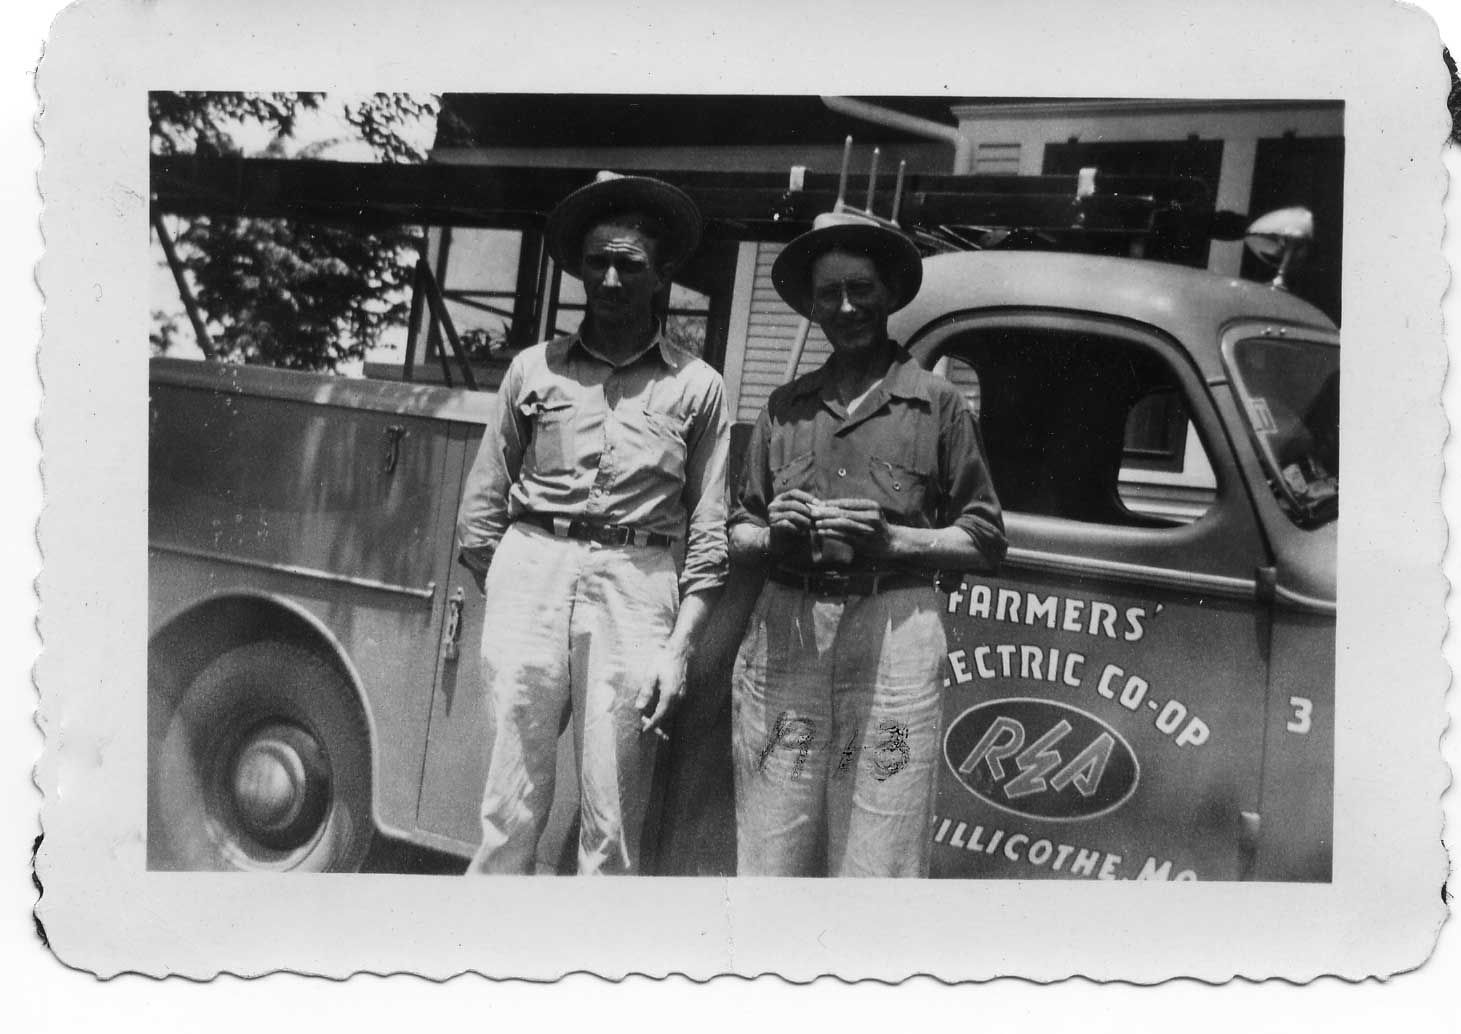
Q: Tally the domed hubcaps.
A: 1